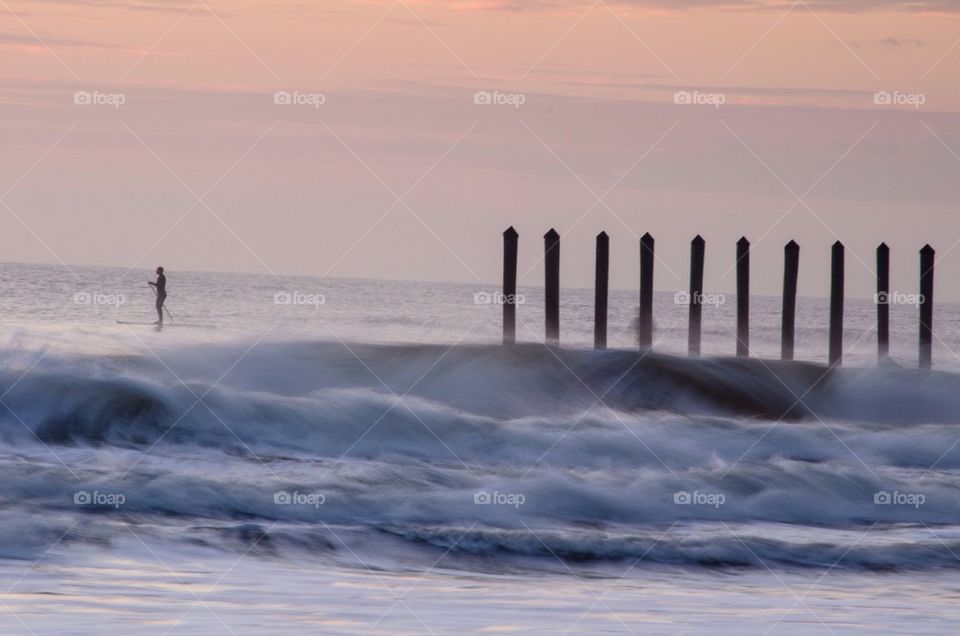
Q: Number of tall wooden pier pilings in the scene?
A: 10